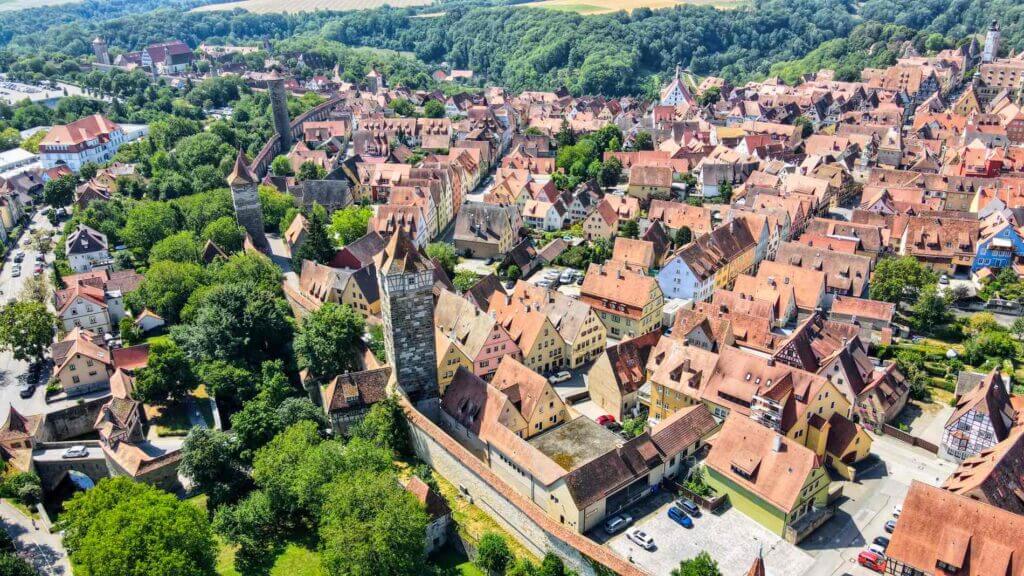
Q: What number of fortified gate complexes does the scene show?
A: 1